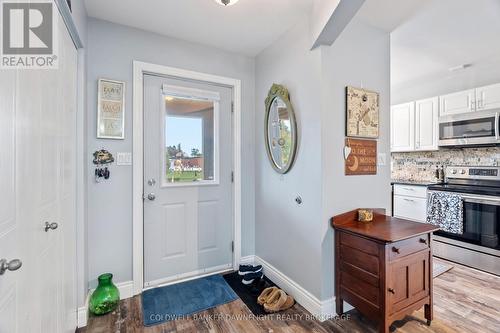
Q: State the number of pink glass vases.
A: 0